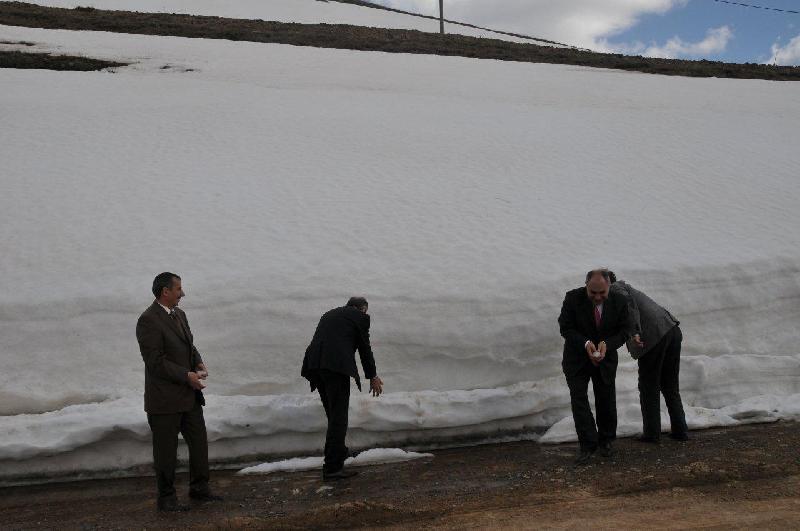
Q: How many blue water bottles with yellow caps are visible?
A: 0